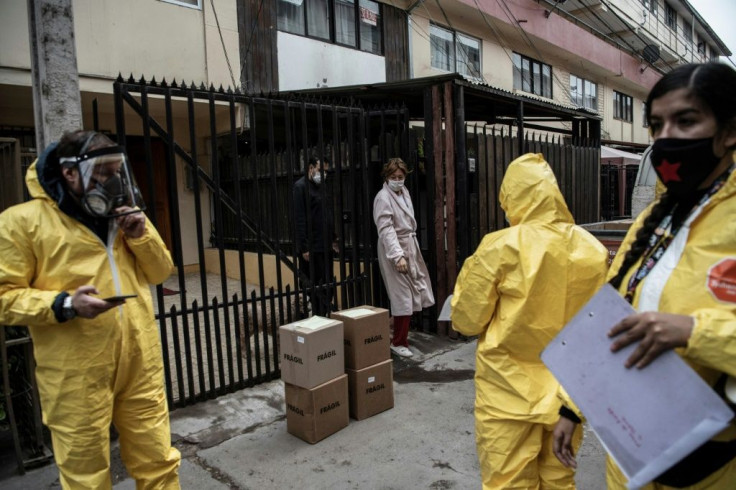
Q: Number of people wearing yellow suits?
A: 3